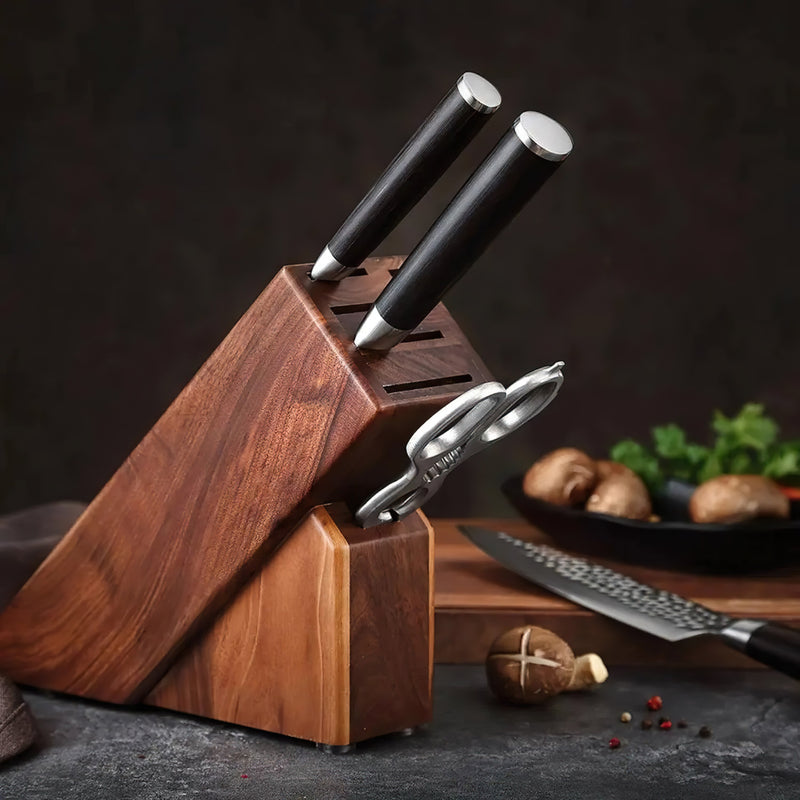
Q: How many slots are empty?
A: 3